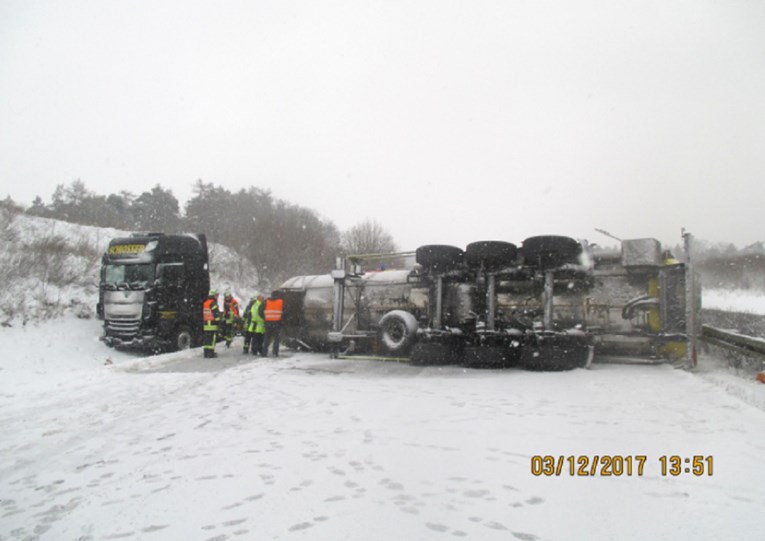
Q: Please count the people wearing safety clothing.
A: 5